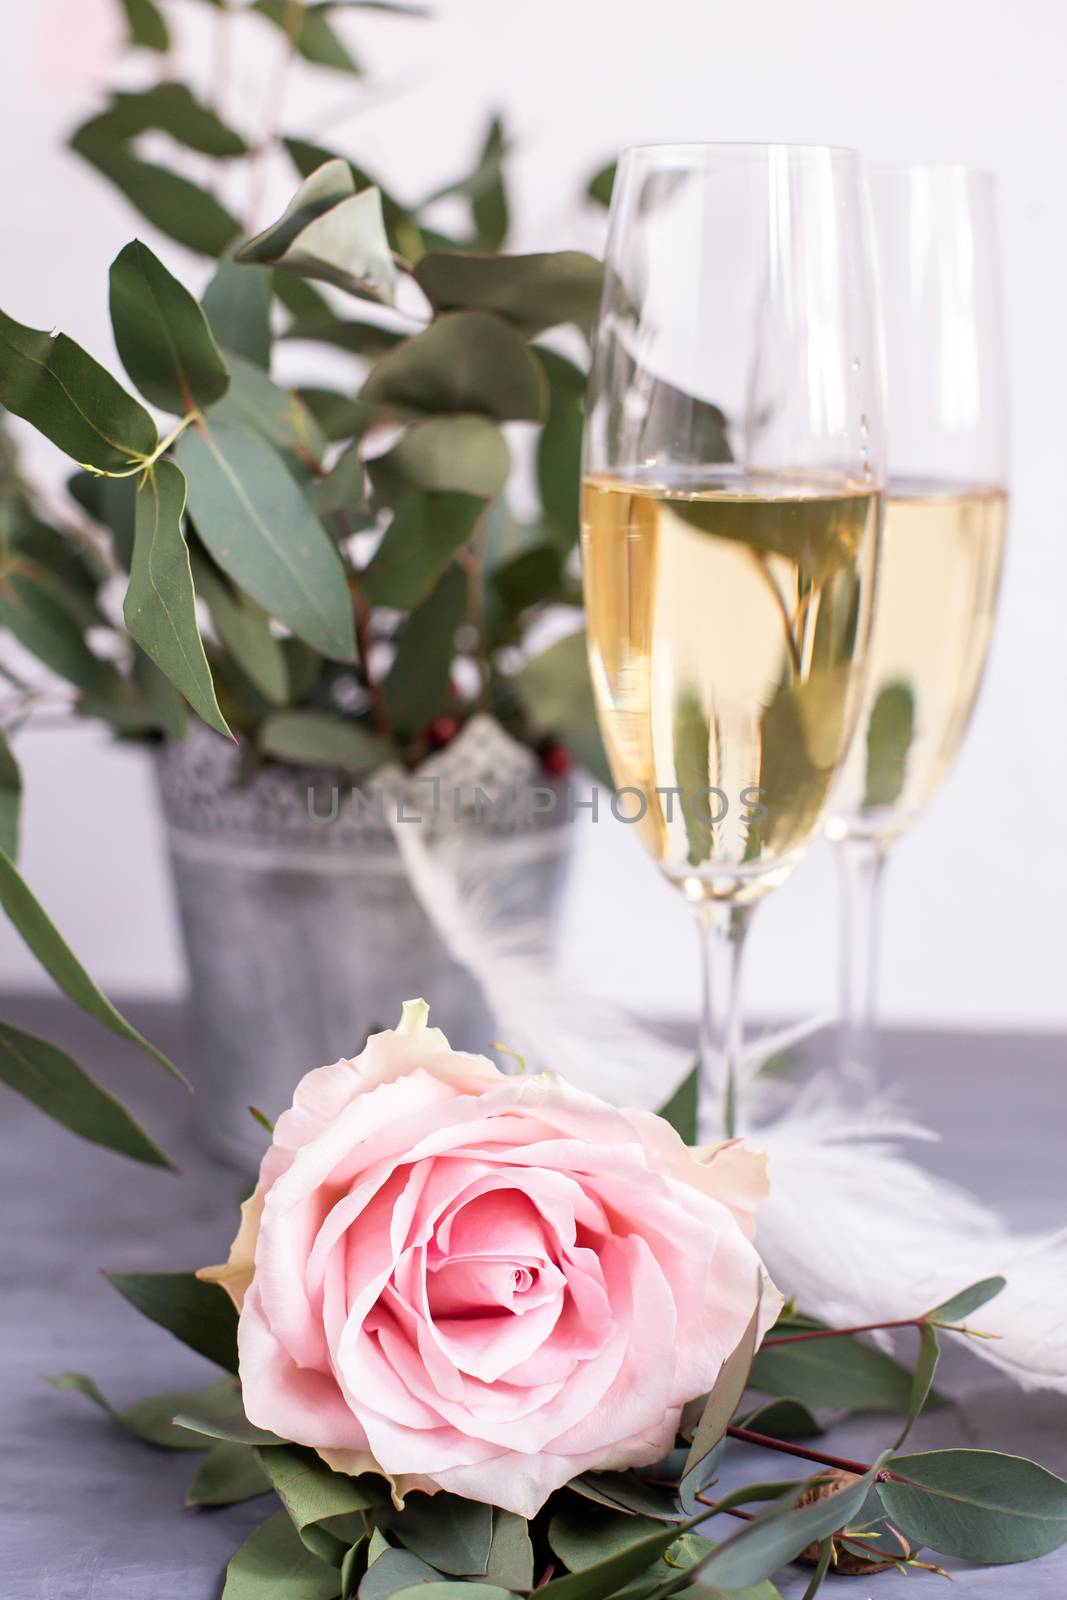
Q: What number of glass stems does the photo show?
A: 2